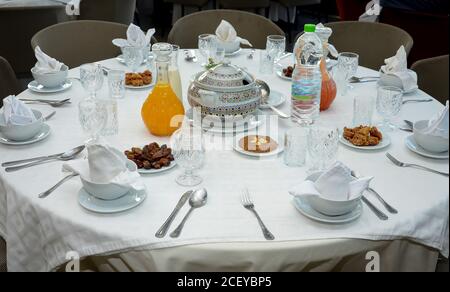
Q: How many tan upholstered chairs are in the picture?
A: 5